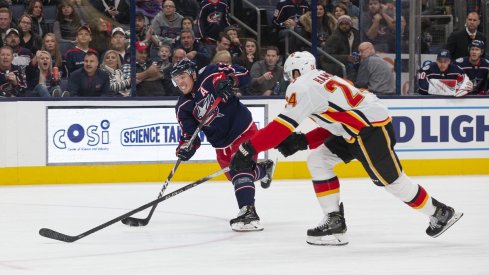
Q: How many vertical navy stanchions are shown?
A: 3